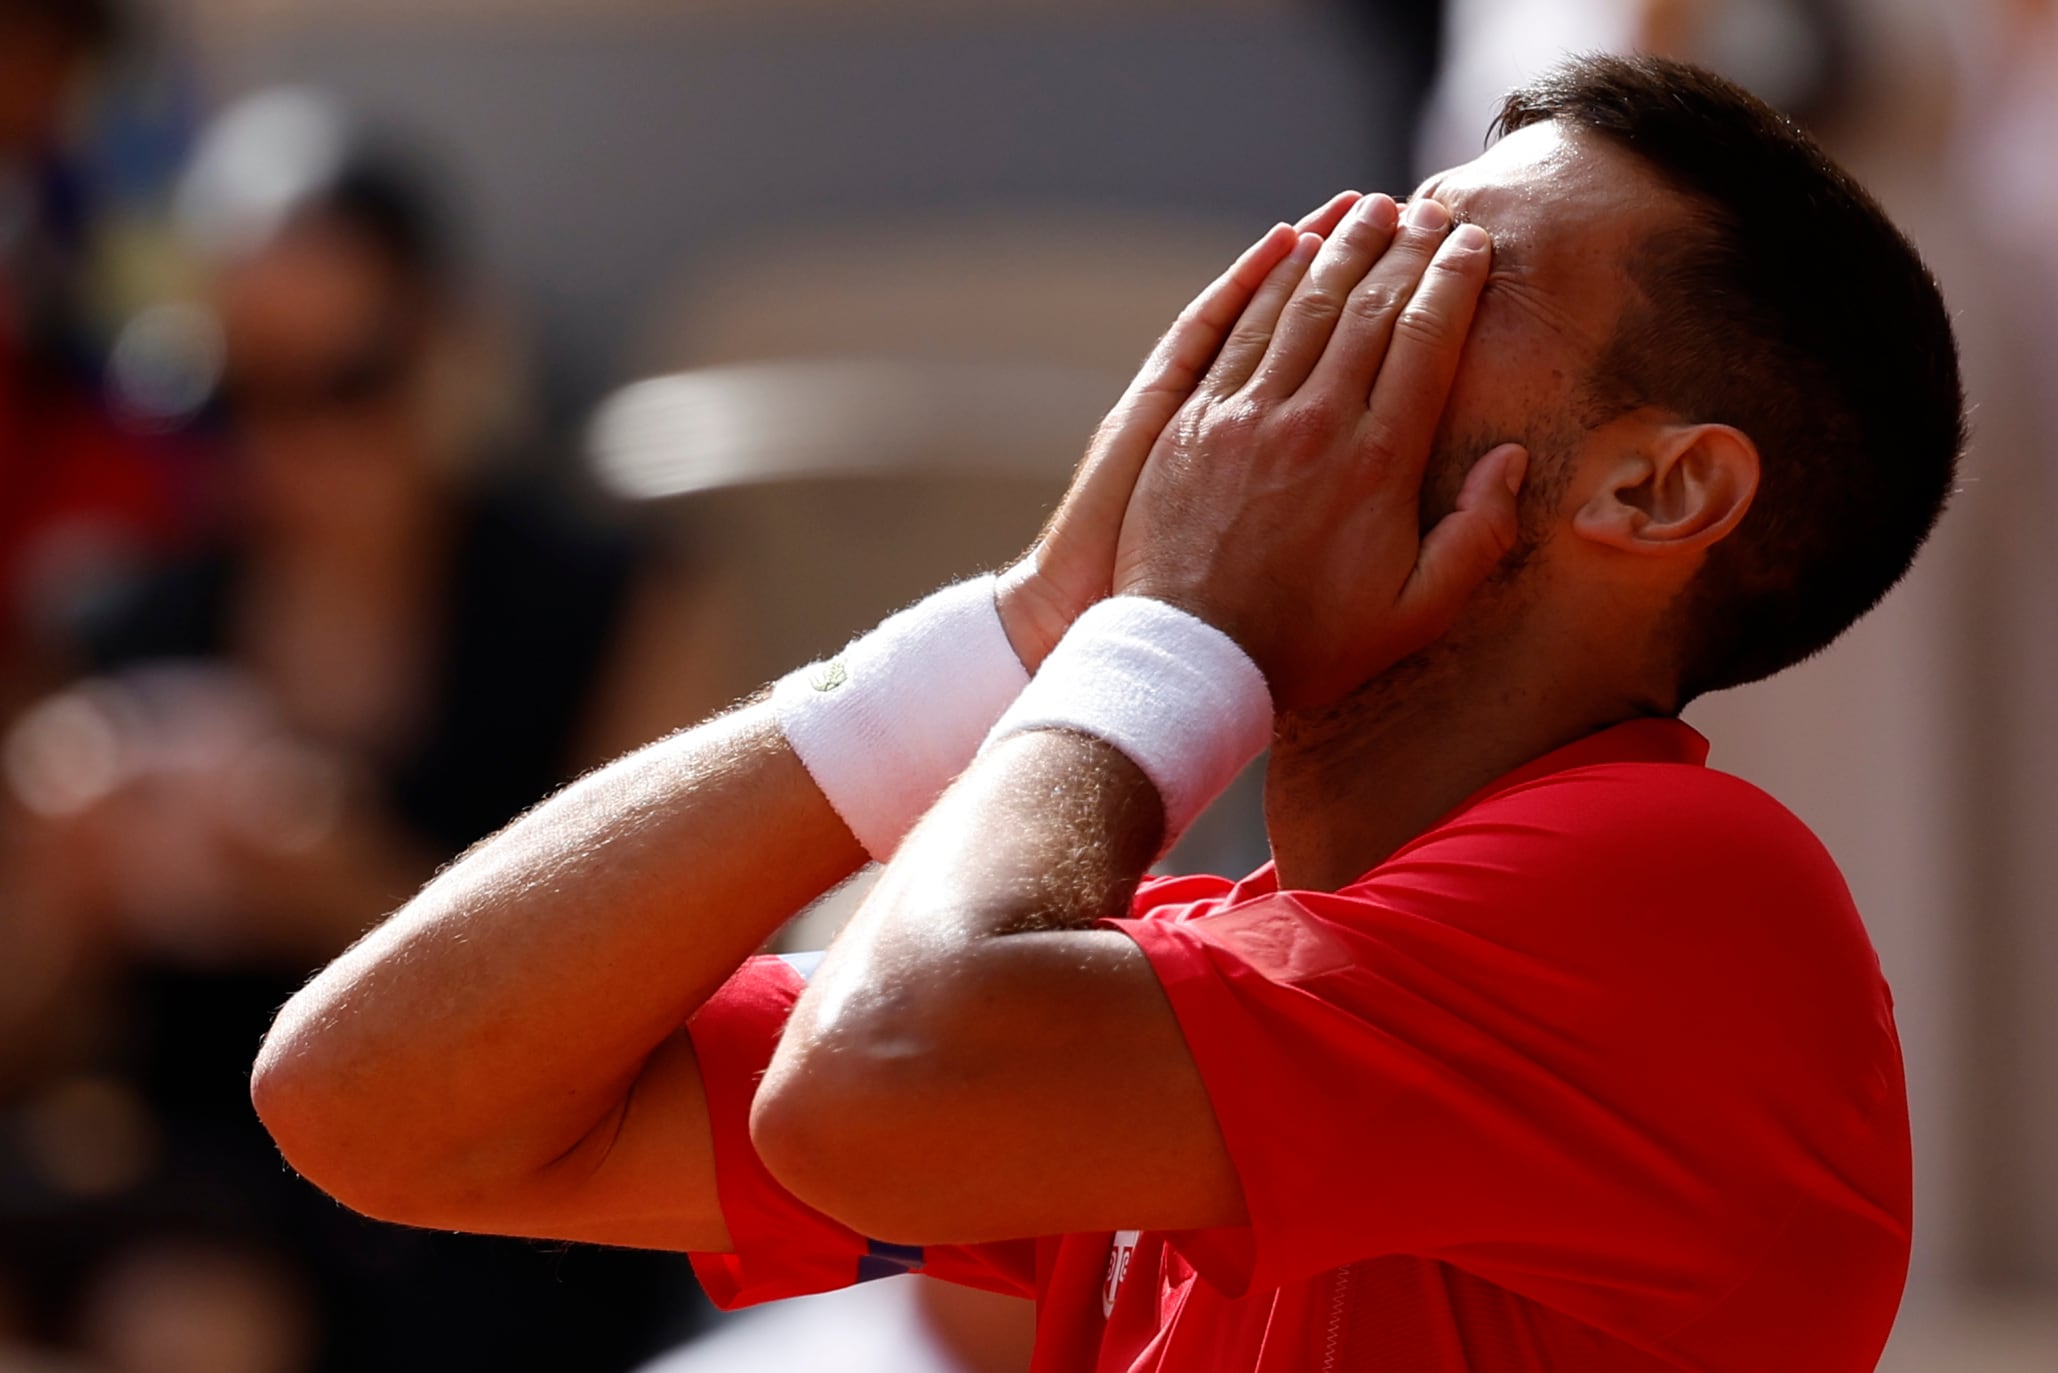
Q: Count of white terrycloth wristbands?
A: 2